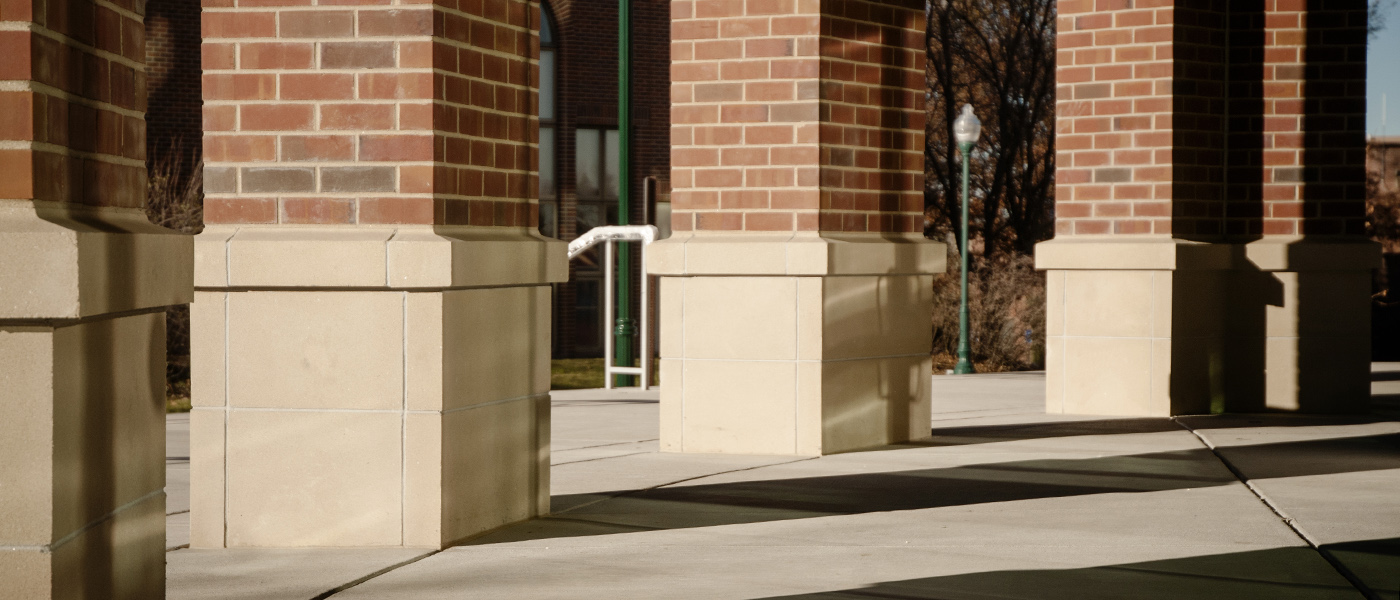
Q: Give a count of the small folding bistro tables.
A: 0